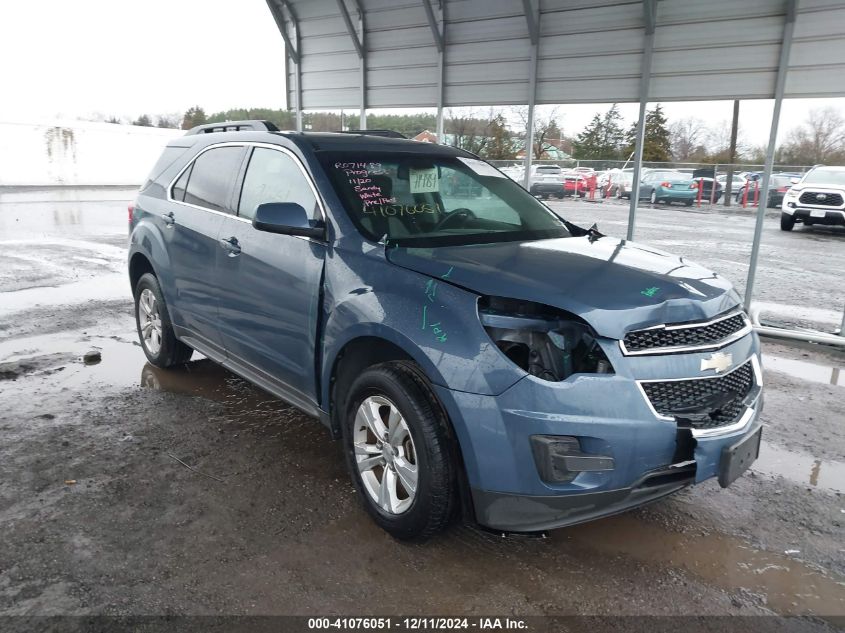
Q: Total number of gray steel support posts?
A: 6